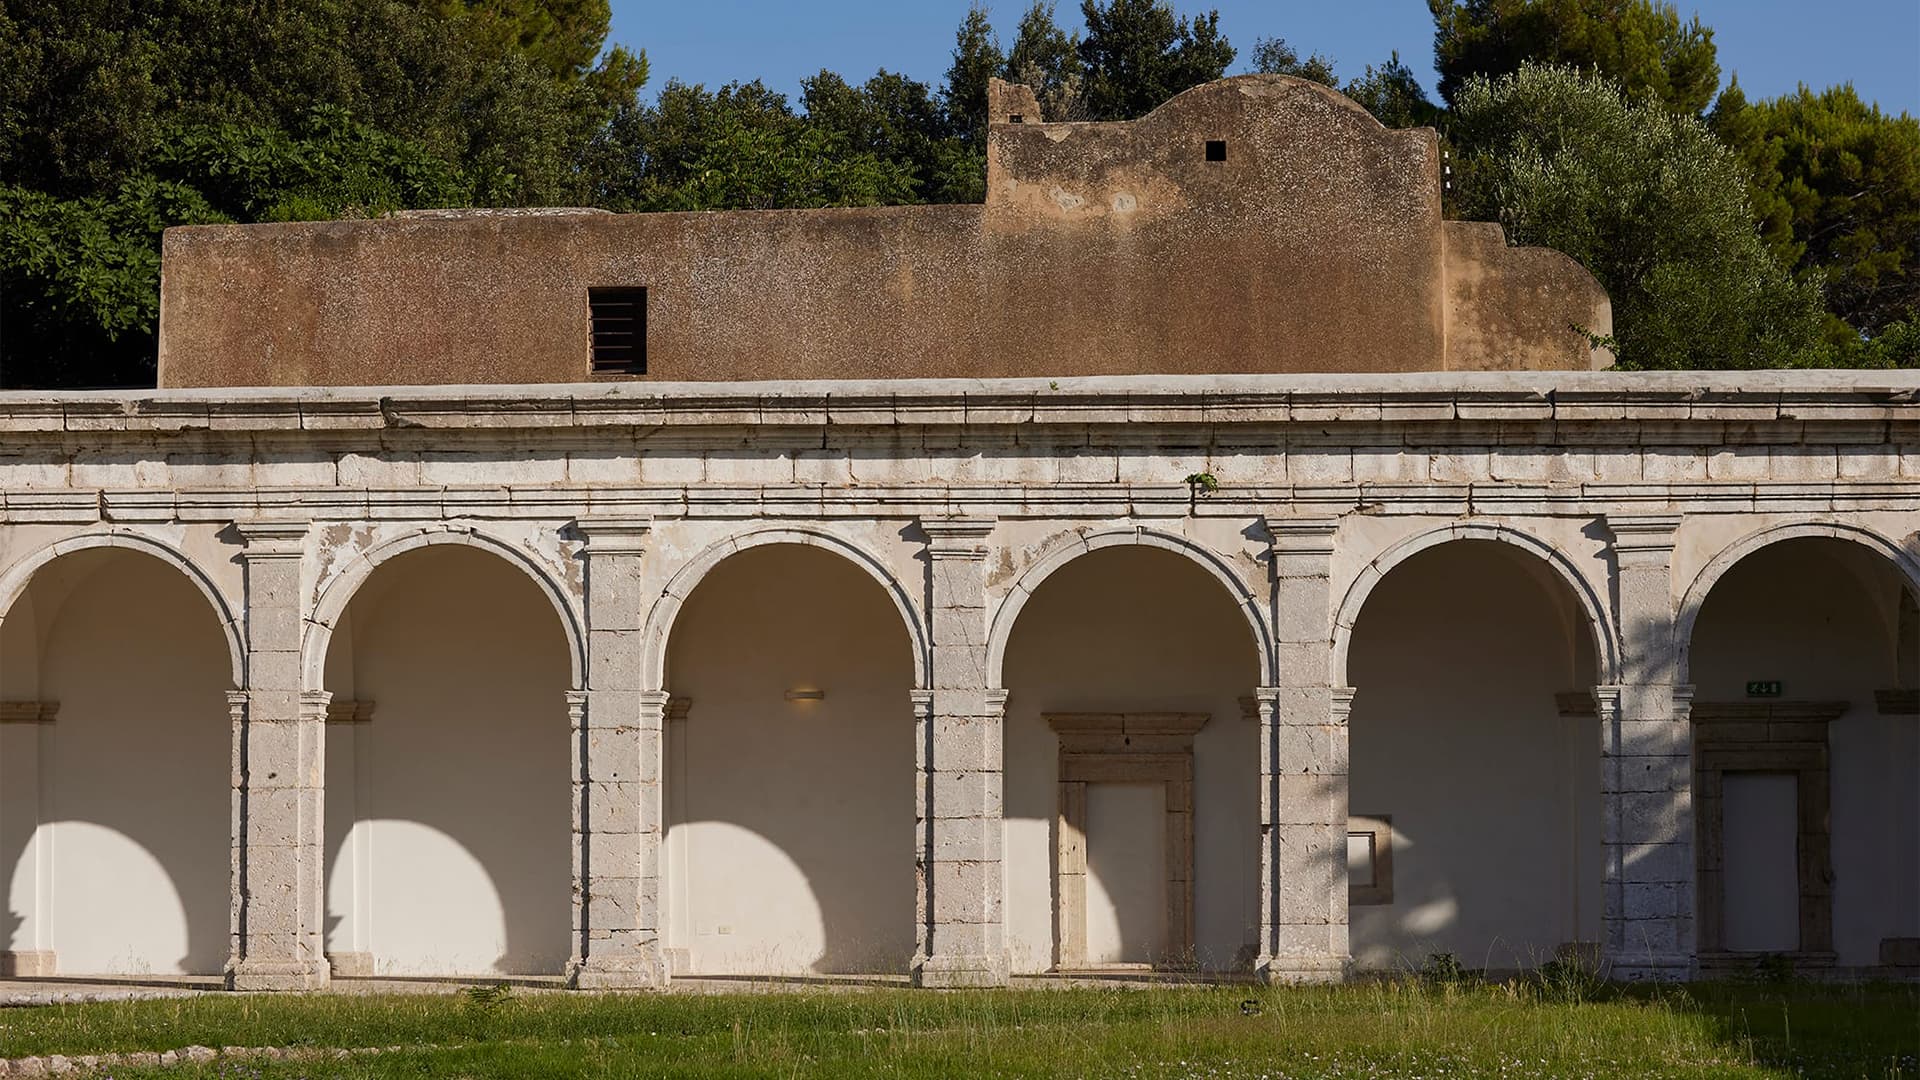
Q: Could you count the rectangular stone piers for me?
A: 5